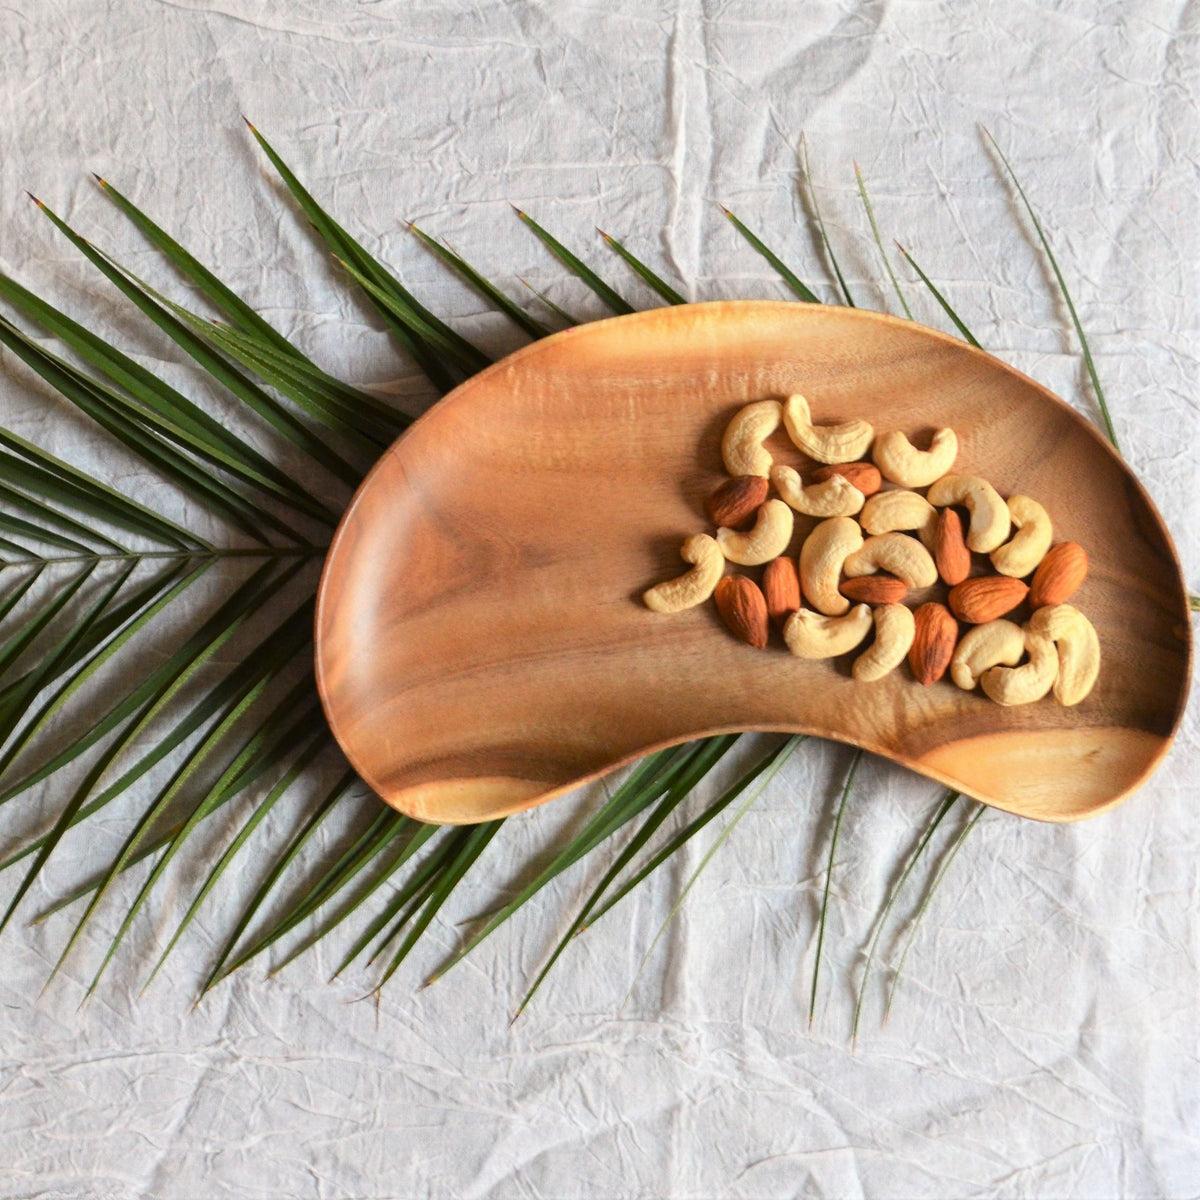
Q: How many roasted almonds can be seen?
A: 9